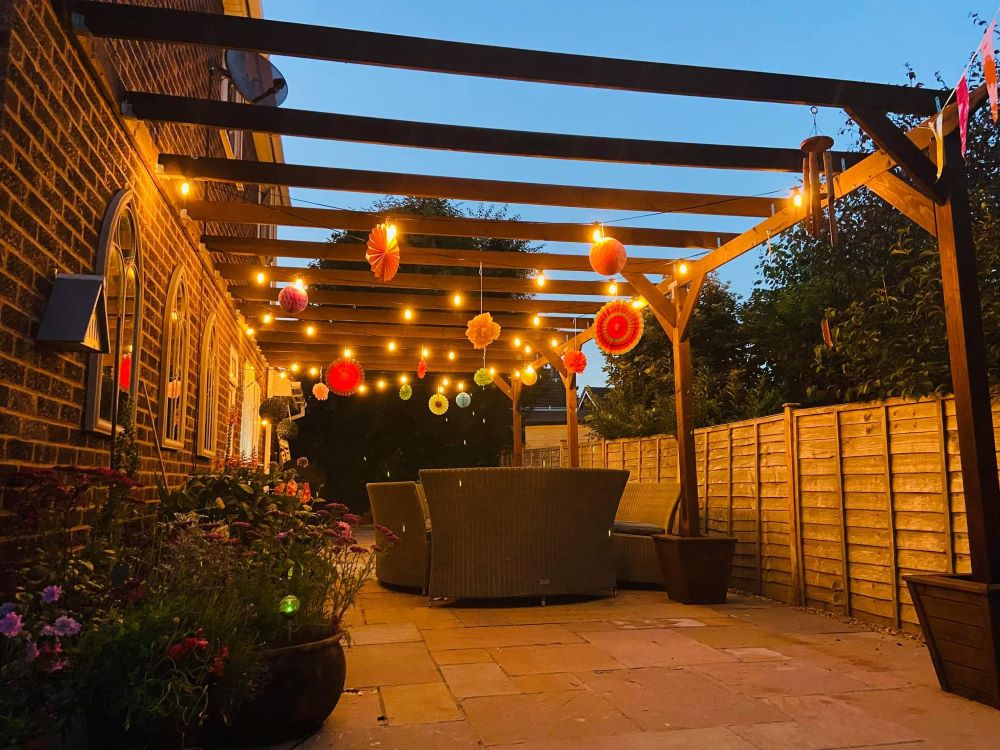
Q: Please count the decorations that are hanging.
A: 14